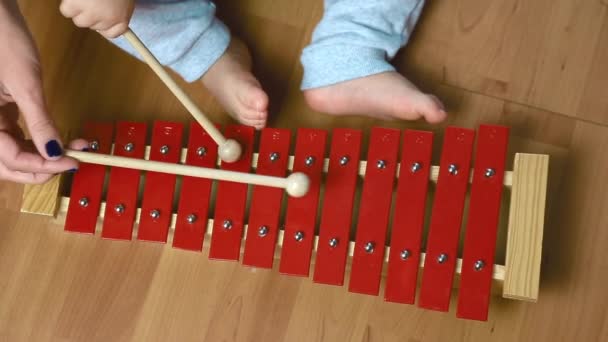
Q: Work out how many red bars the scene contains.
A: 12